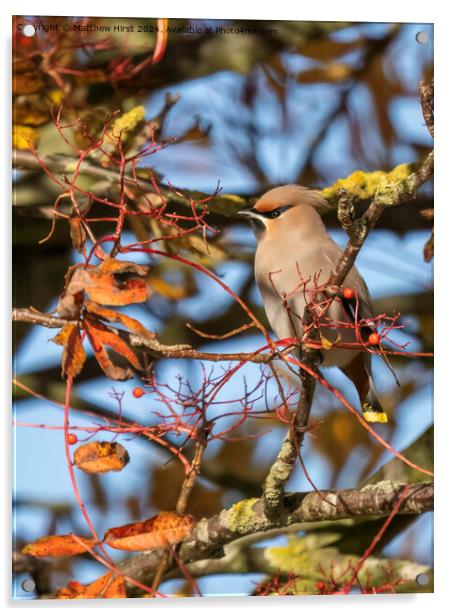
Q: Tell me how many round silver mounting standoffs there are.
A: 4